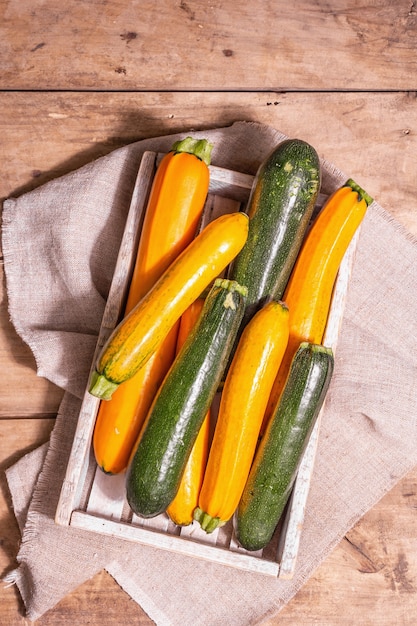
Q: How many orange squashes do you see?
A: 5